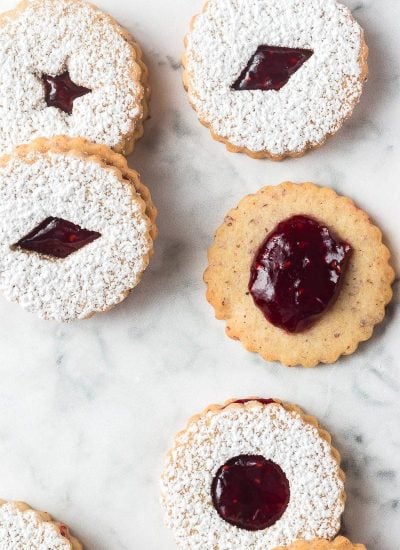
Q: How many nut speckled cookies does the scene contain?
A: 1